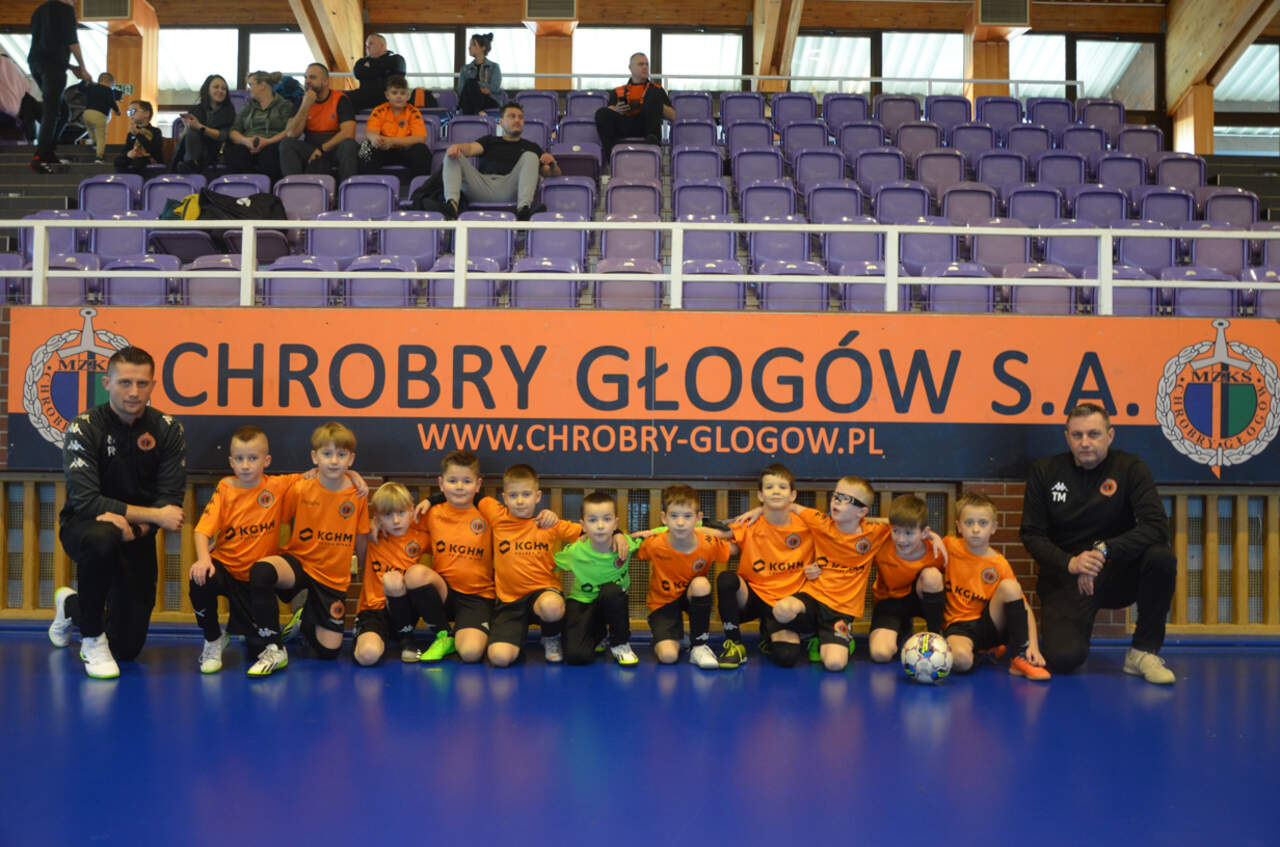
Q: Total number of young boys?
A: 11